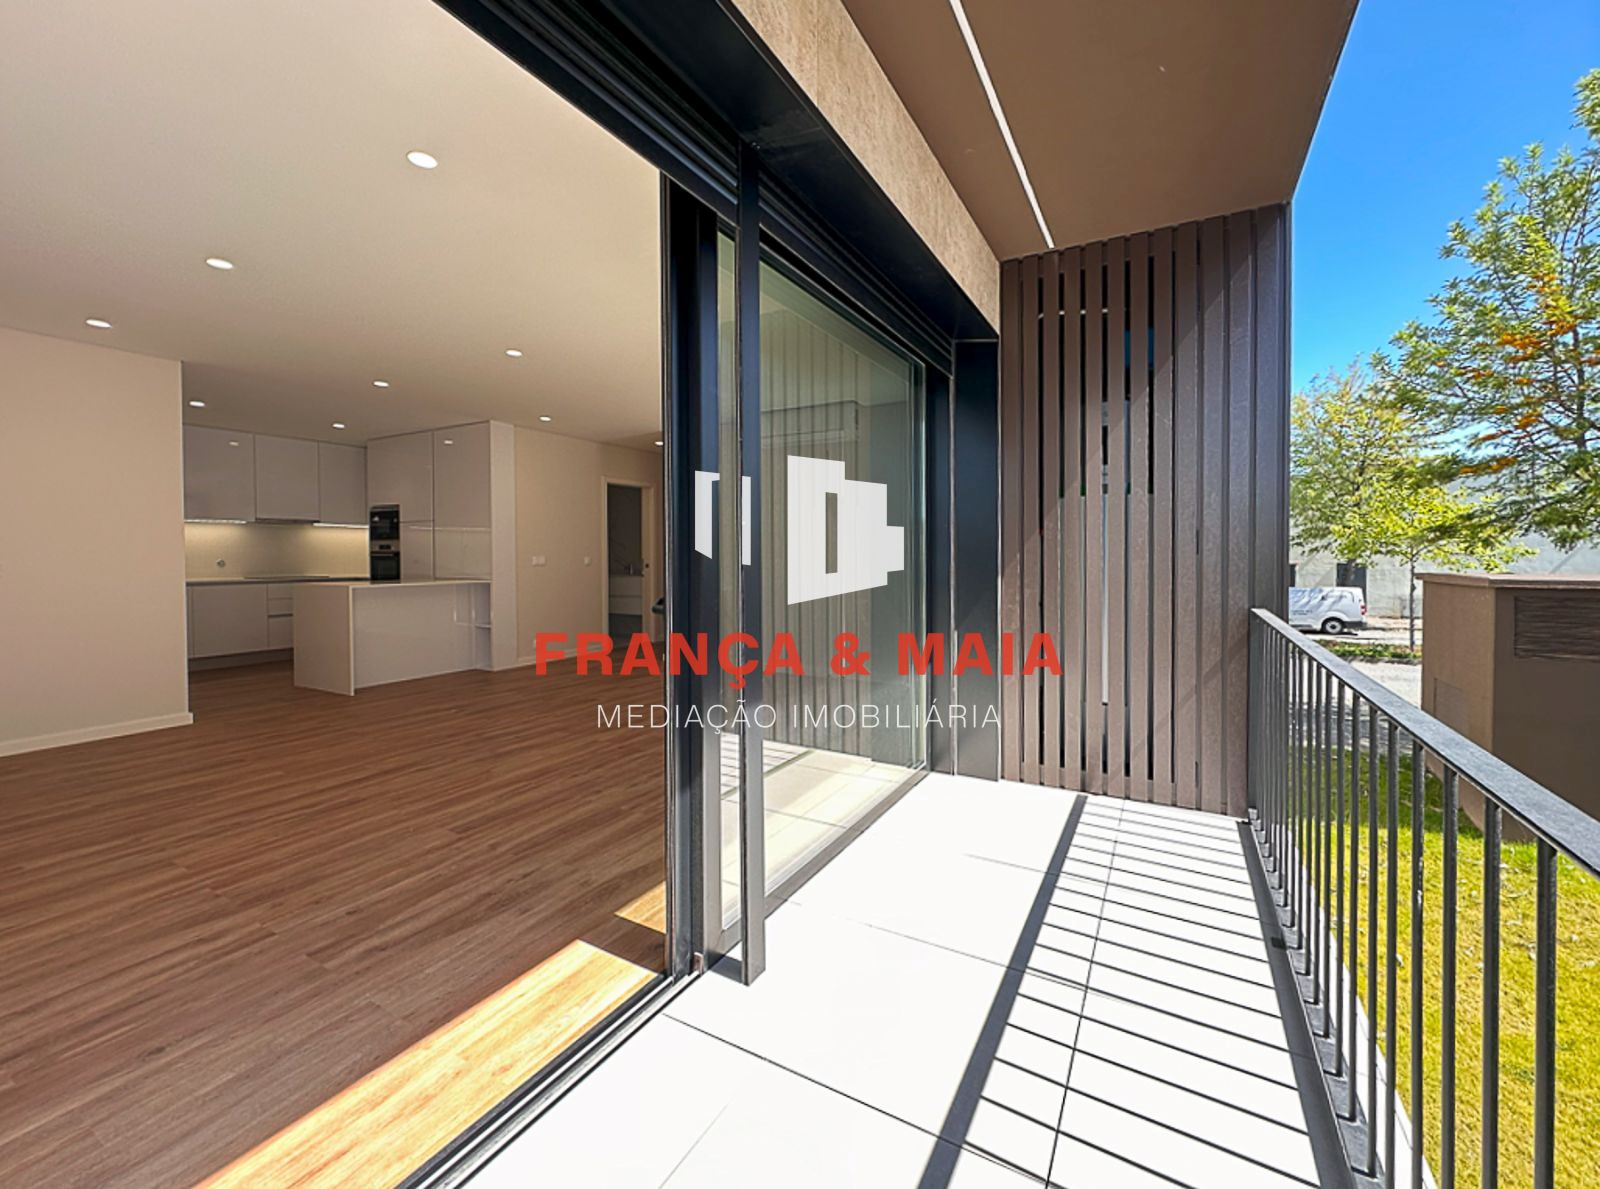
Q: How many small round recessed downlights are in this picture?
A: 9